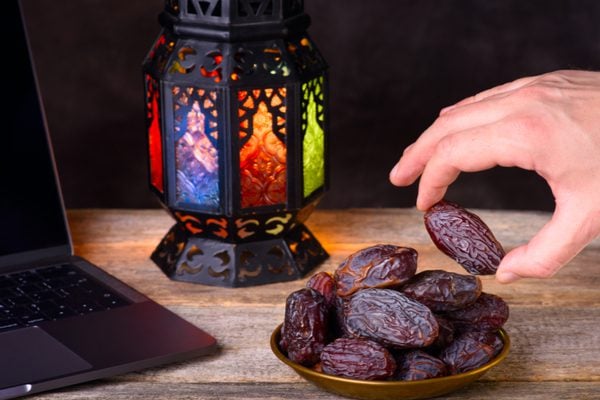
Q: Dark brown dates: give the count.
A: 11